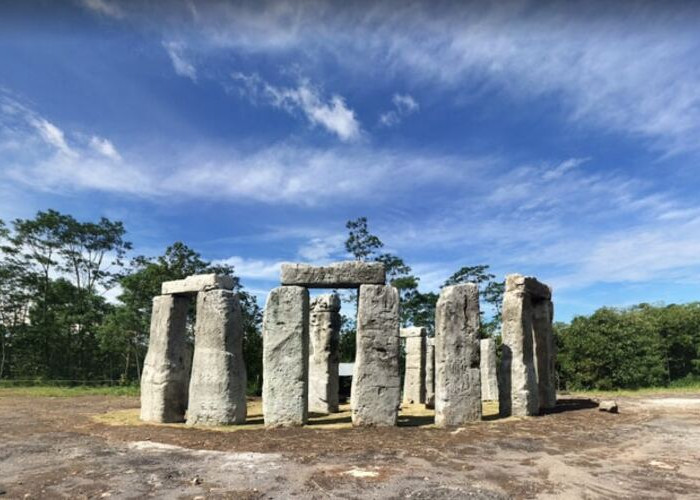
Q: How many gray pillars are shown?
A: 11